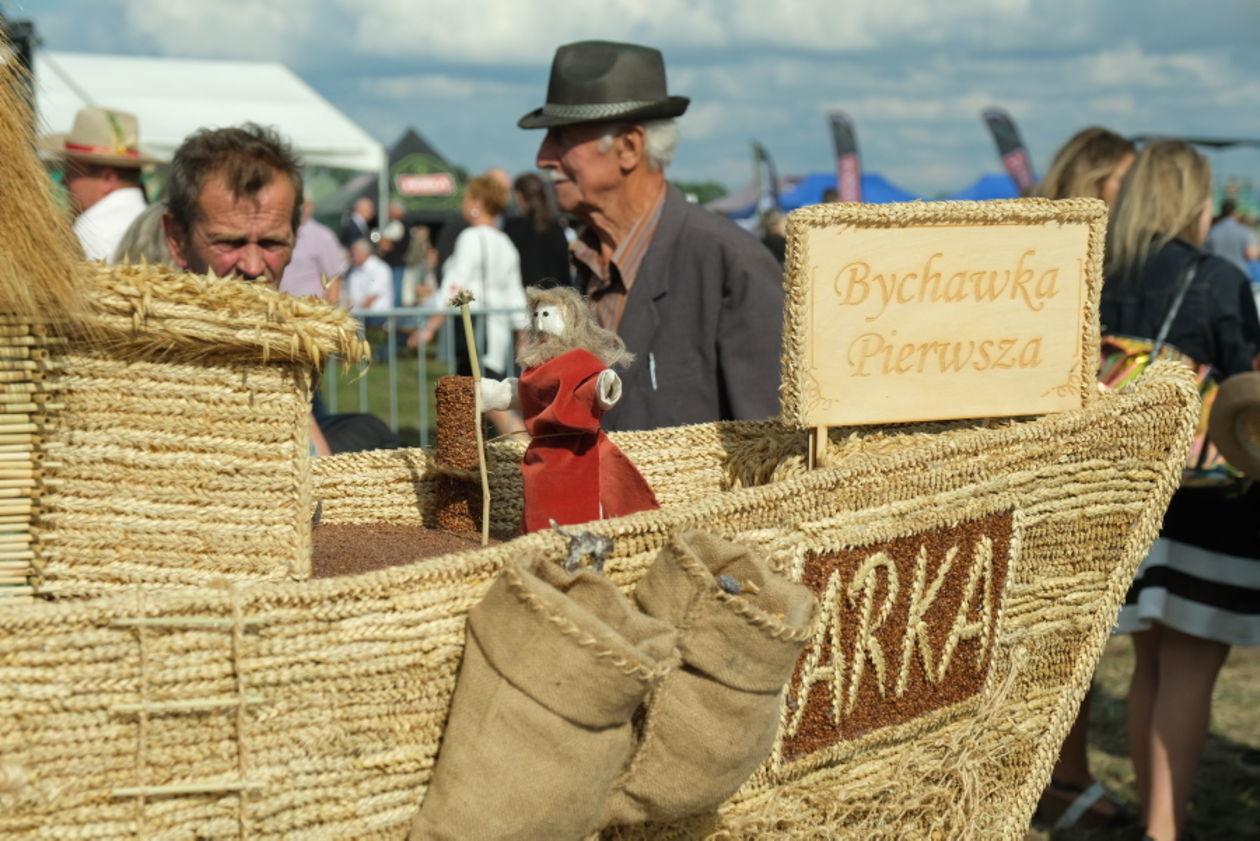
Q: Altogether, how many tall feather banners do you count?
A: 3